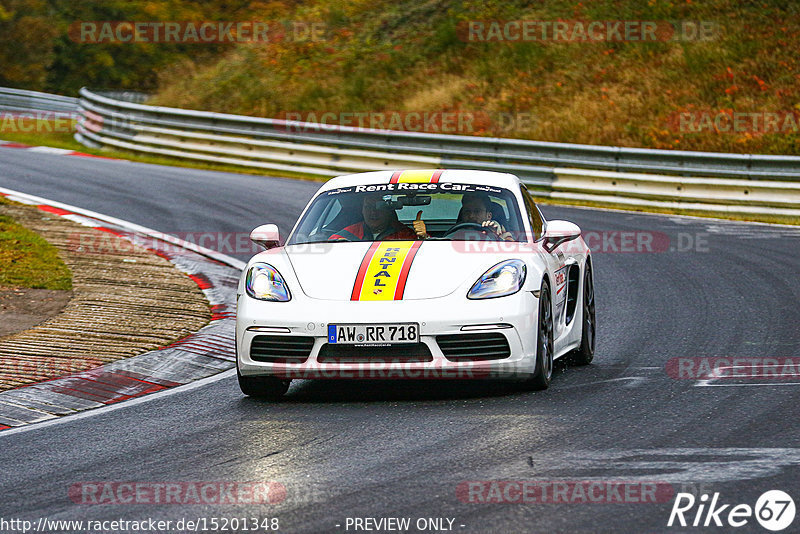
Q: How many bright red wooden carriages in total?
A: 0